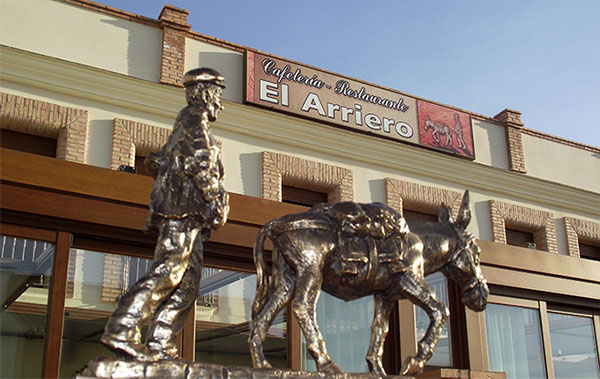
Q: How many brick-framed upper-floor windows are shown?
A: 6